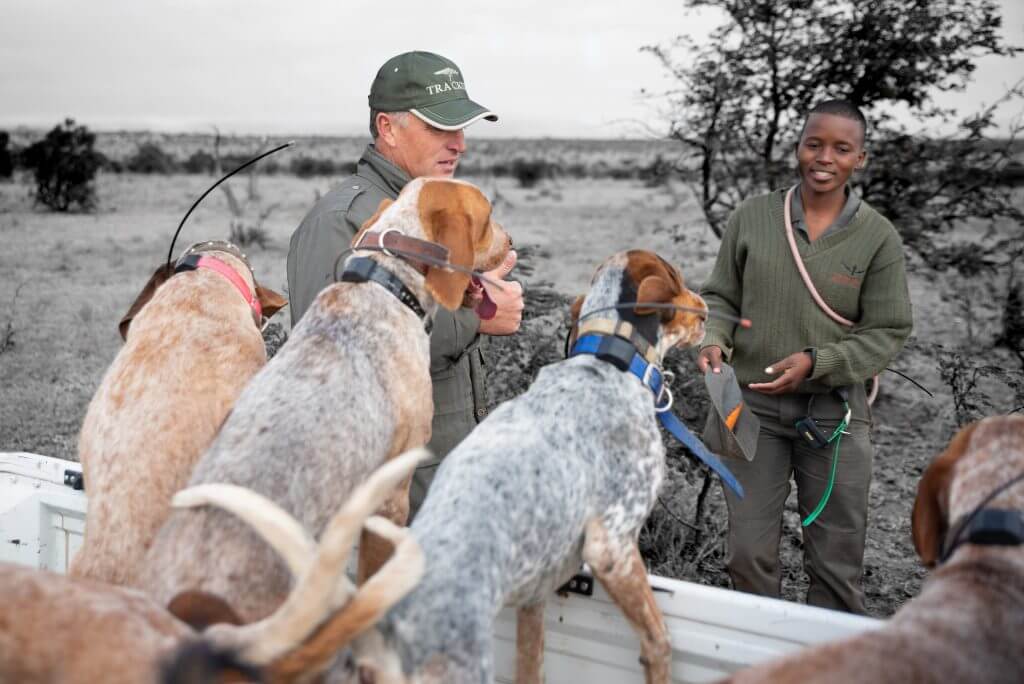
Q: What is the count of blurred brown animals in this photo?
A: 2